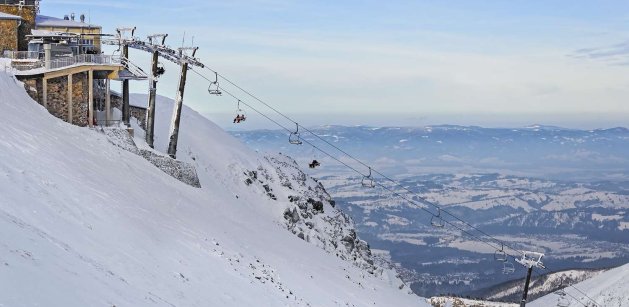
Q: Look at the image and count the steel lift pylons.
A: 4